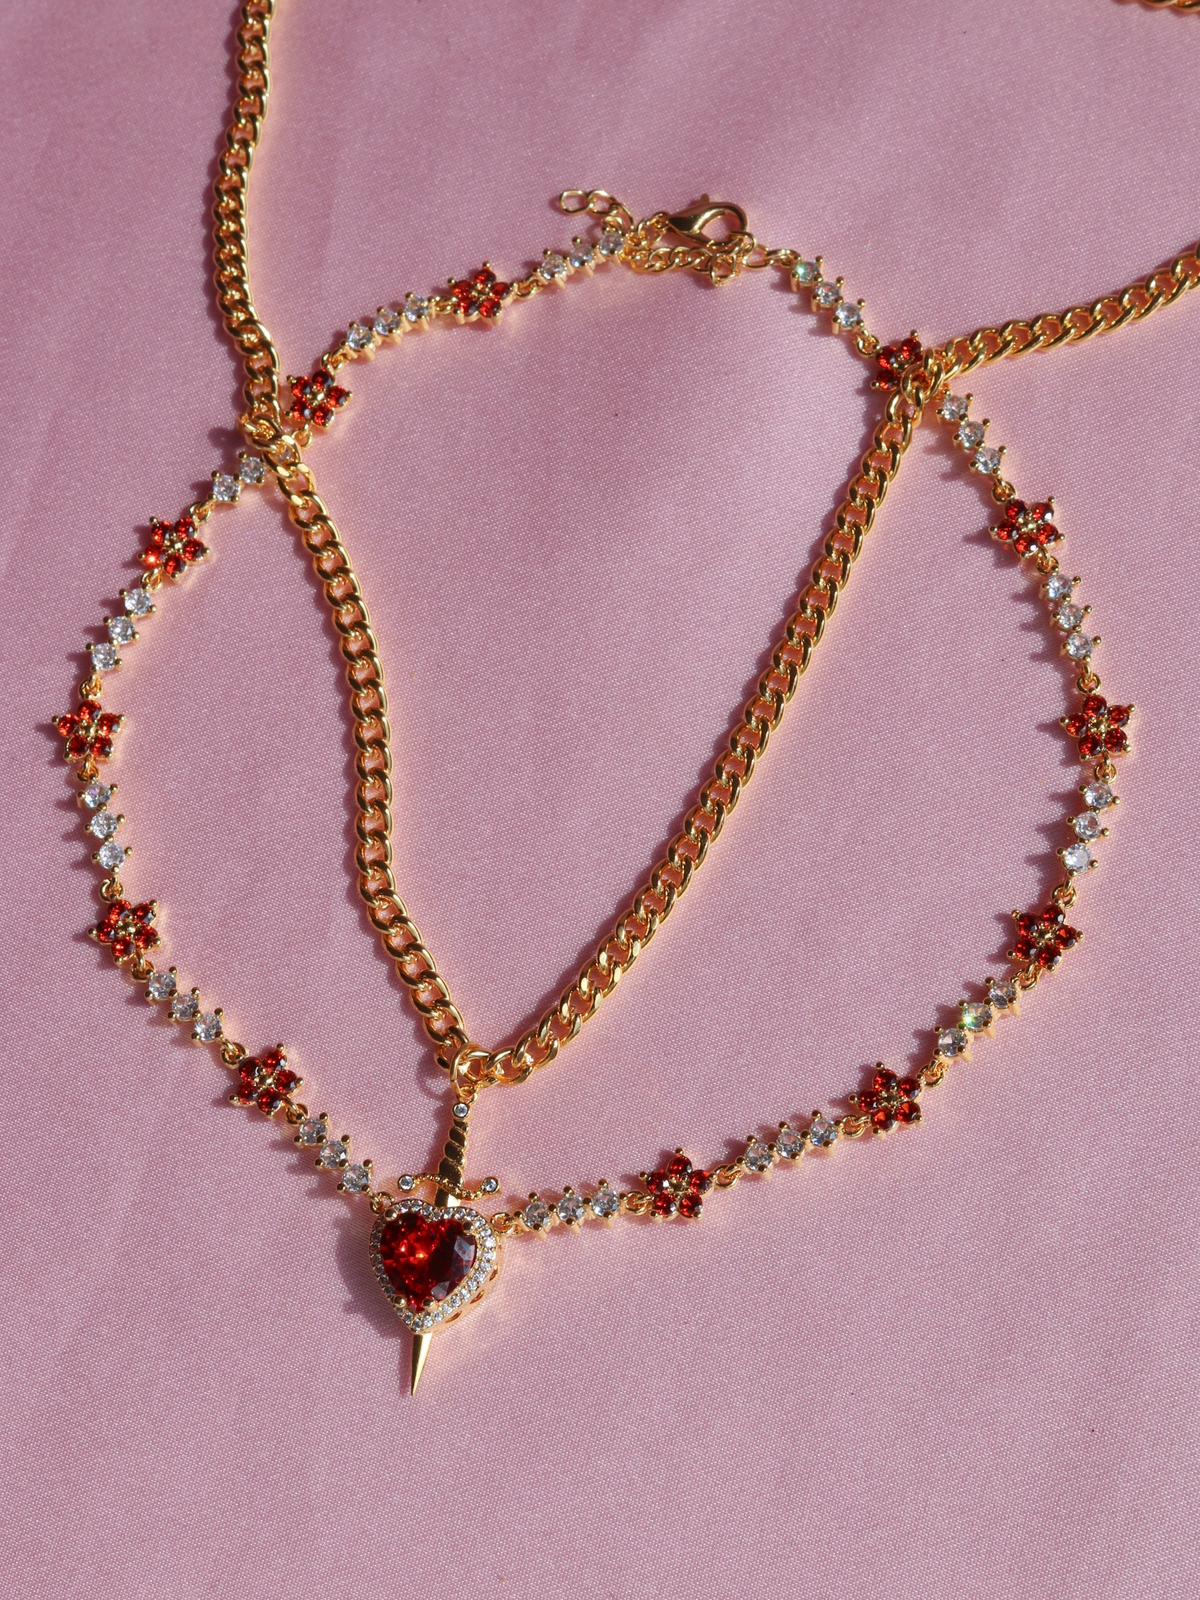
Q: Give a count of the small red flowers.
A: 12